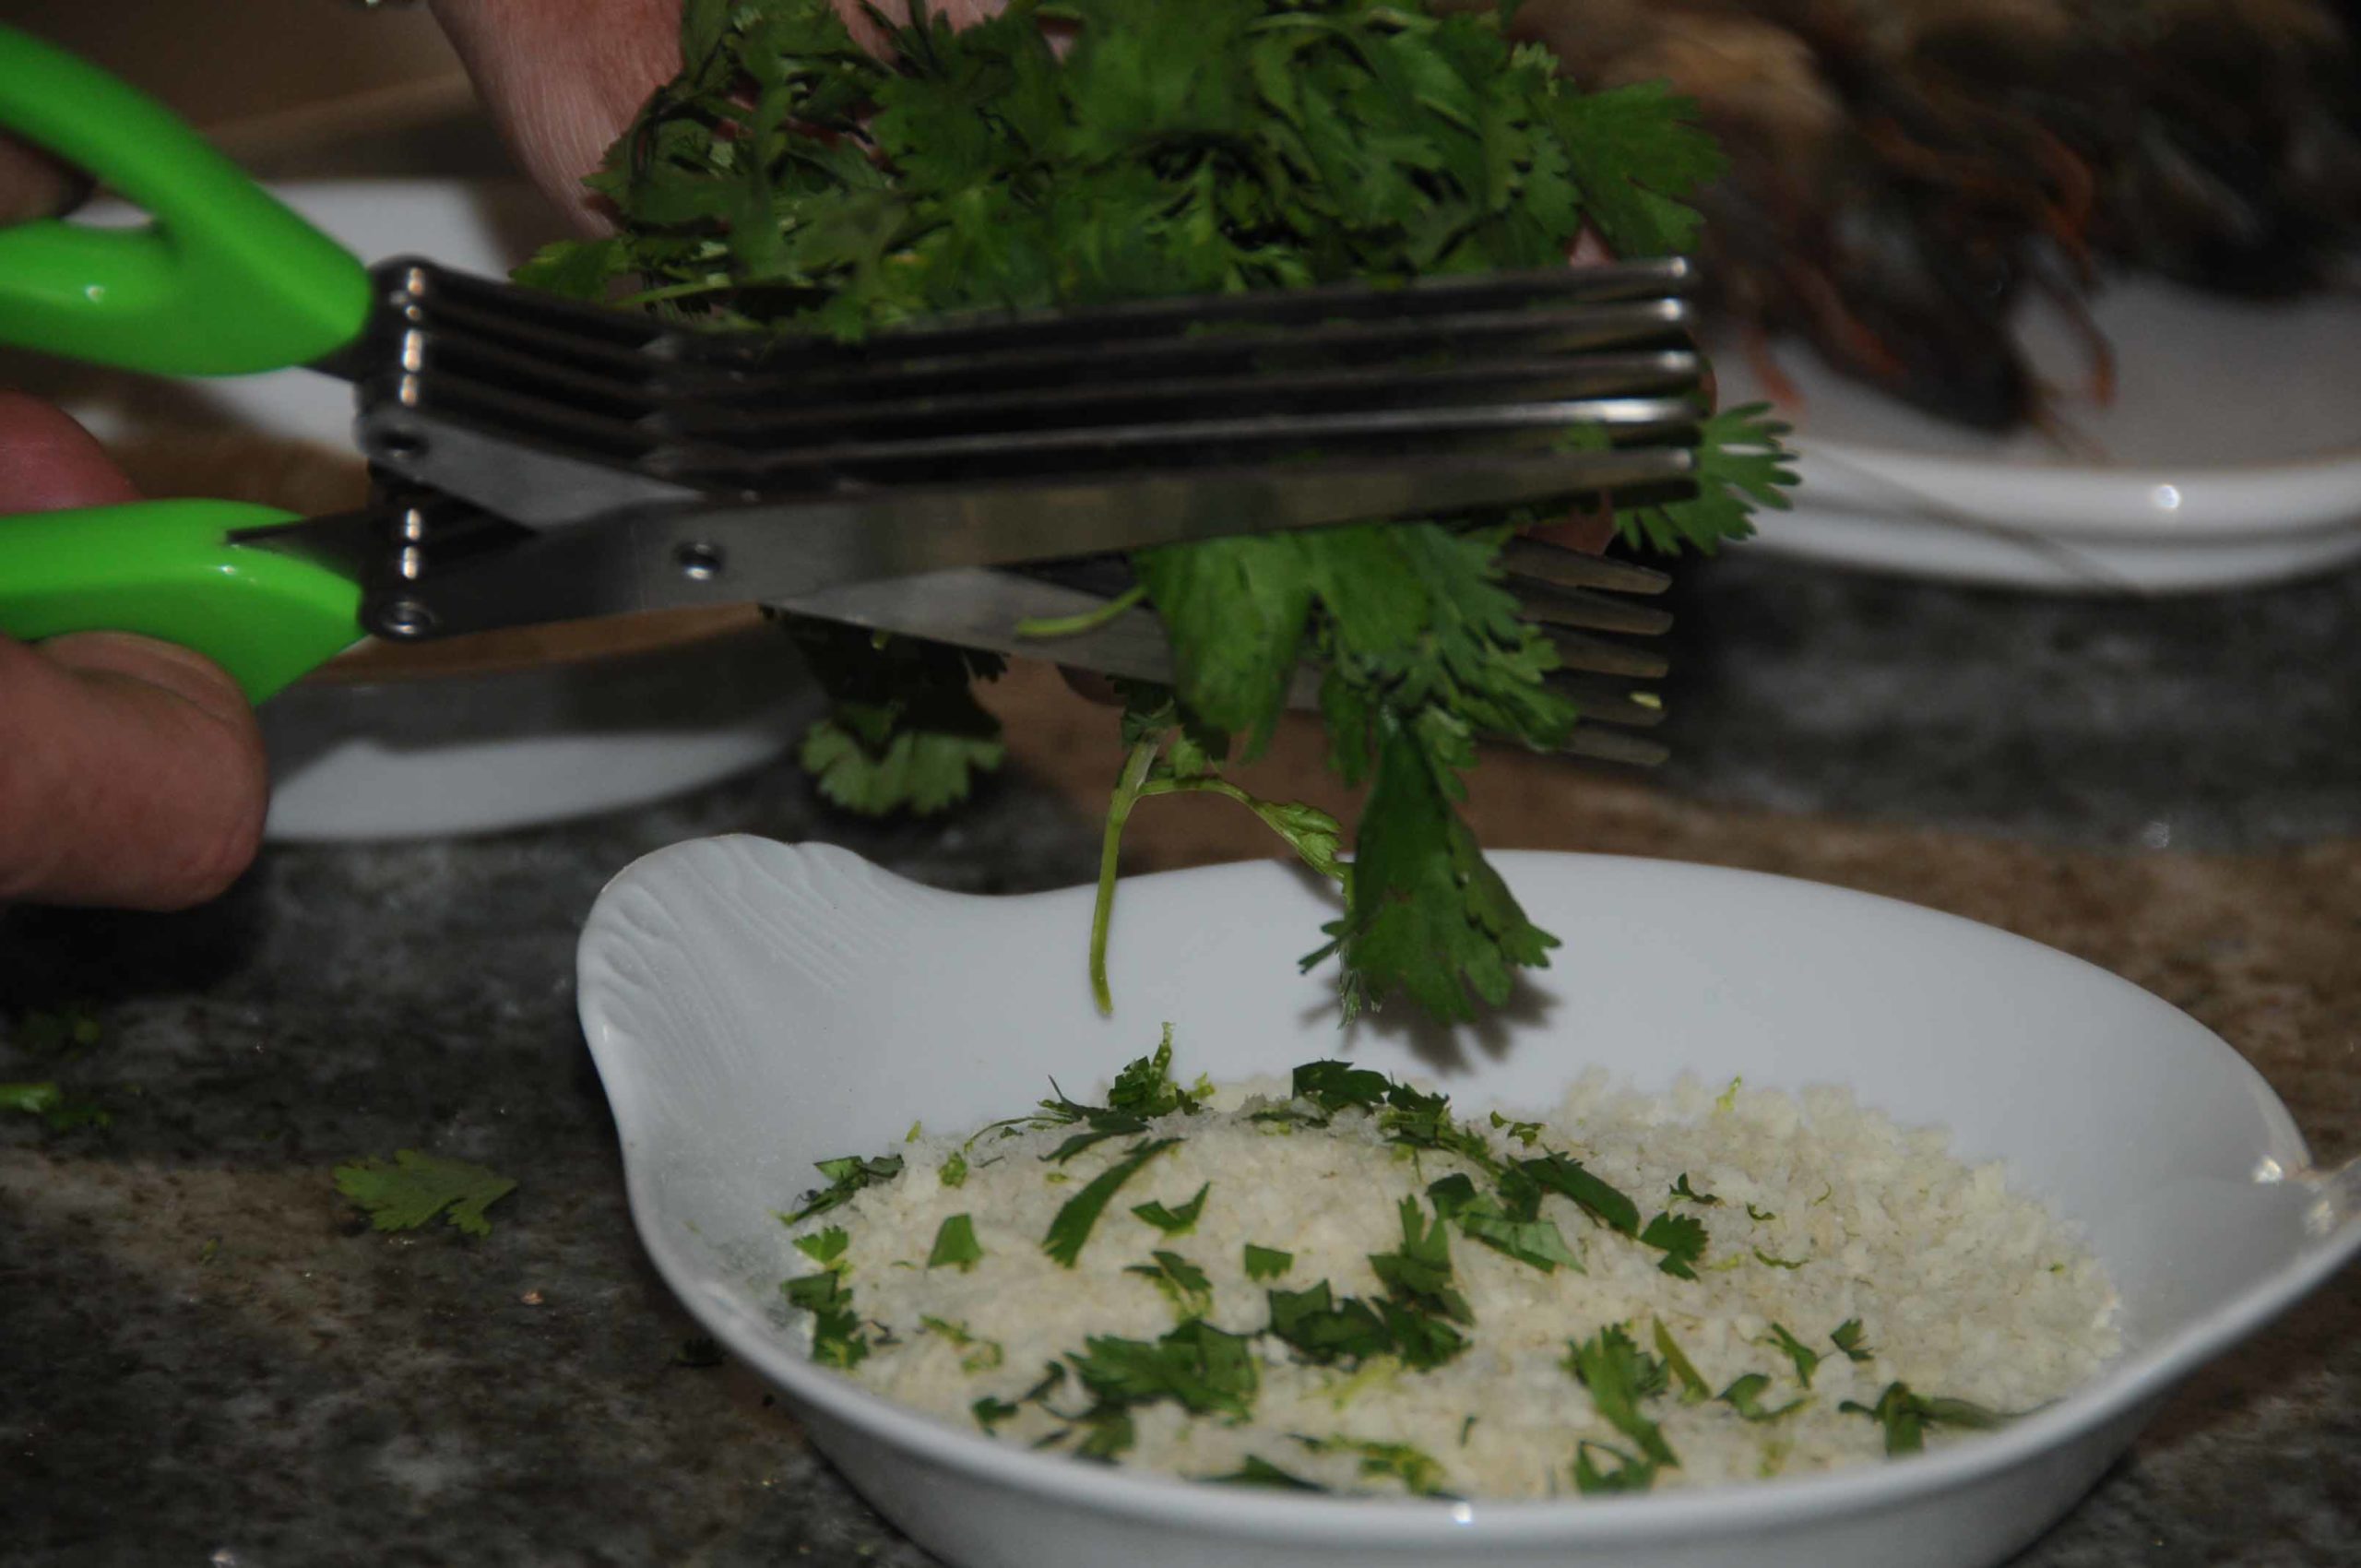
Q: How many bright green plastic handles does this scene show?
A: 2